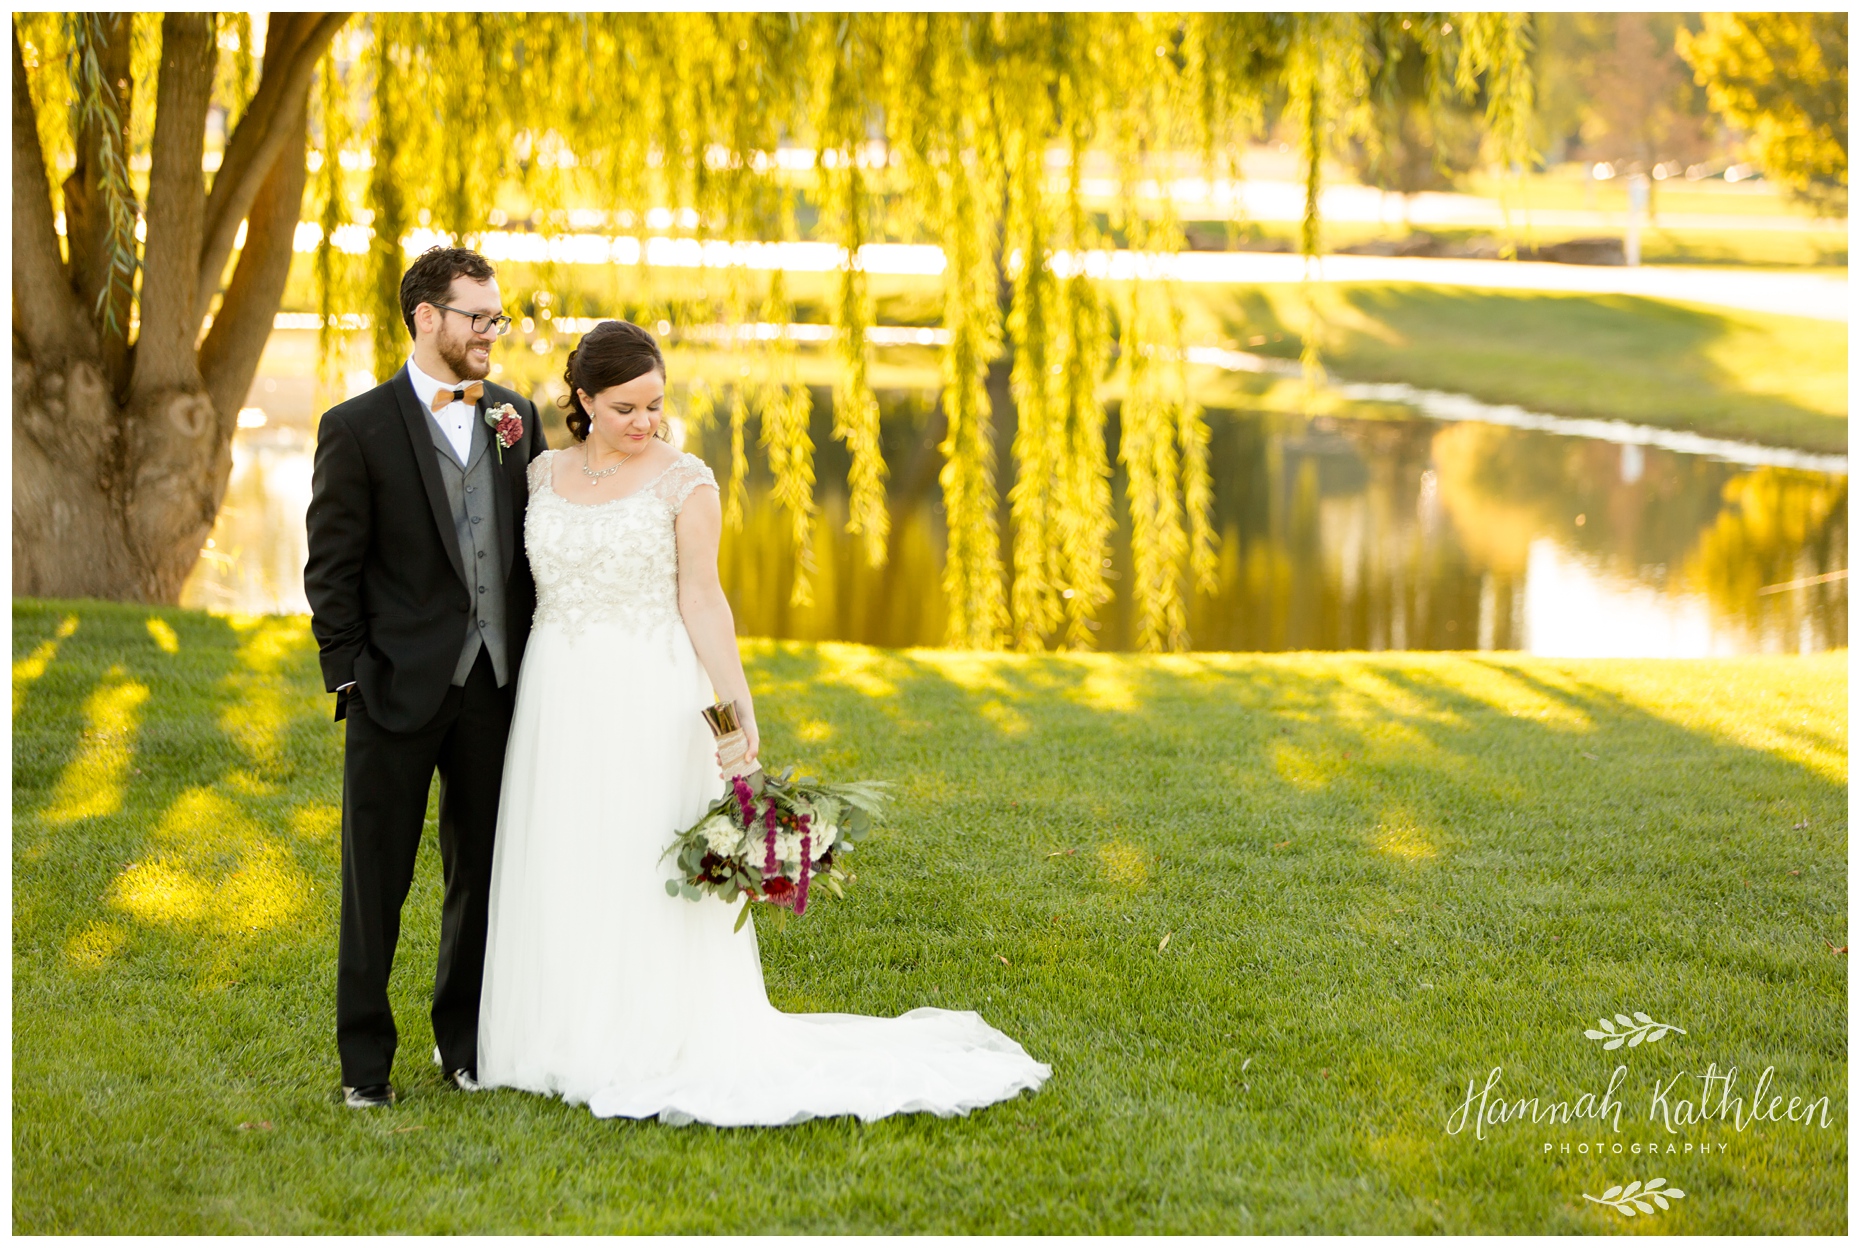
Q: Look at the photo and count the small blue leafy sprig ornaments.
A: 0